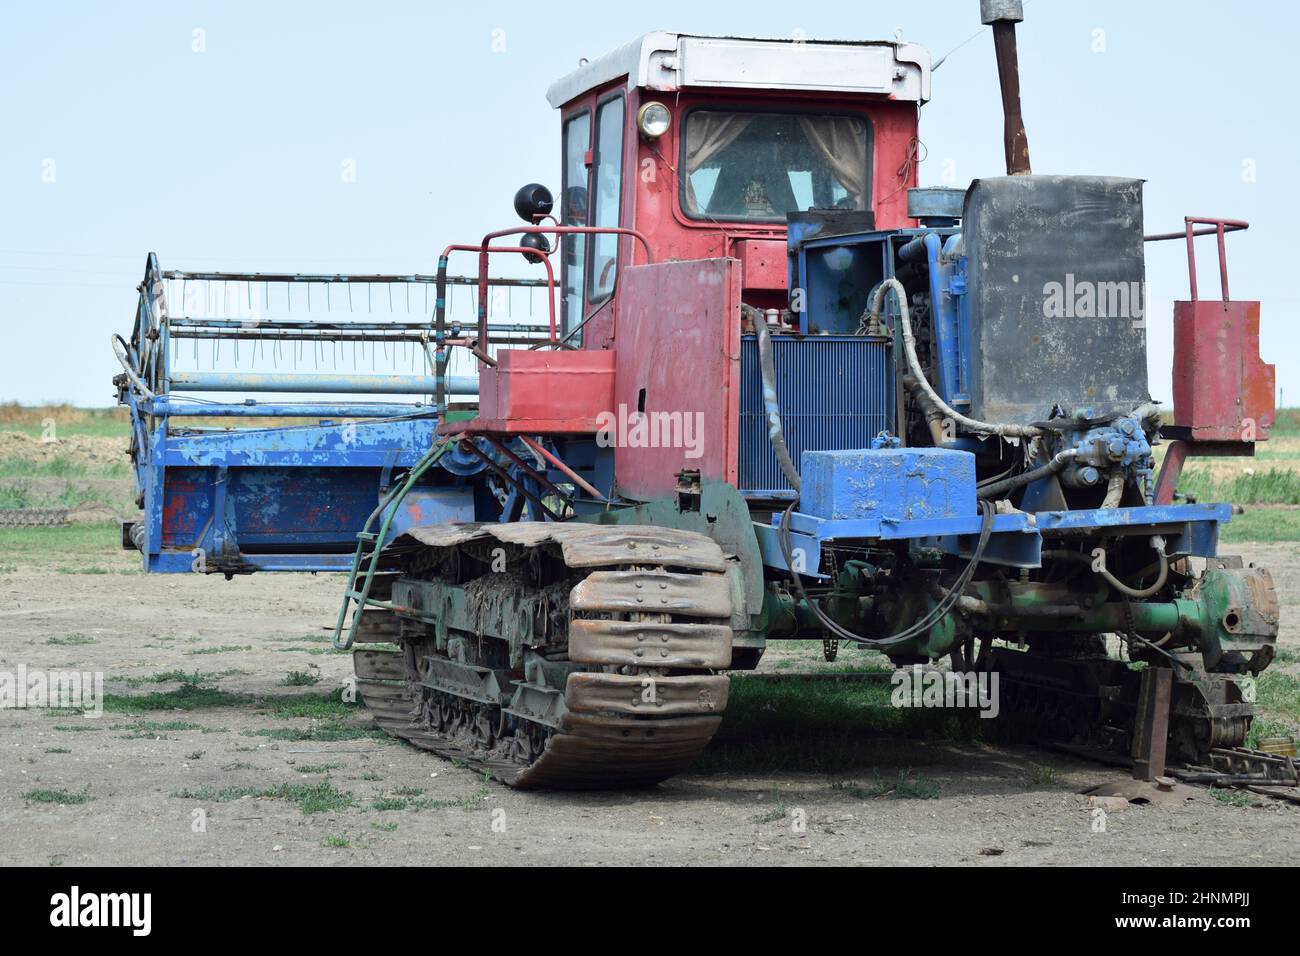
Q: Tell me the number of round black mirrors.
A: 2